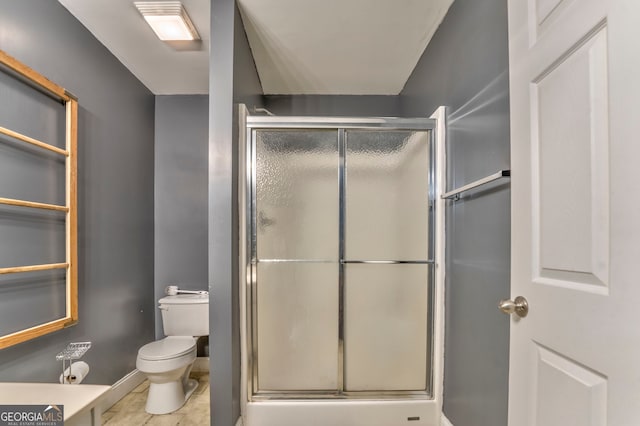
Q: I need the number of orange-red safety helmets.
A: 0